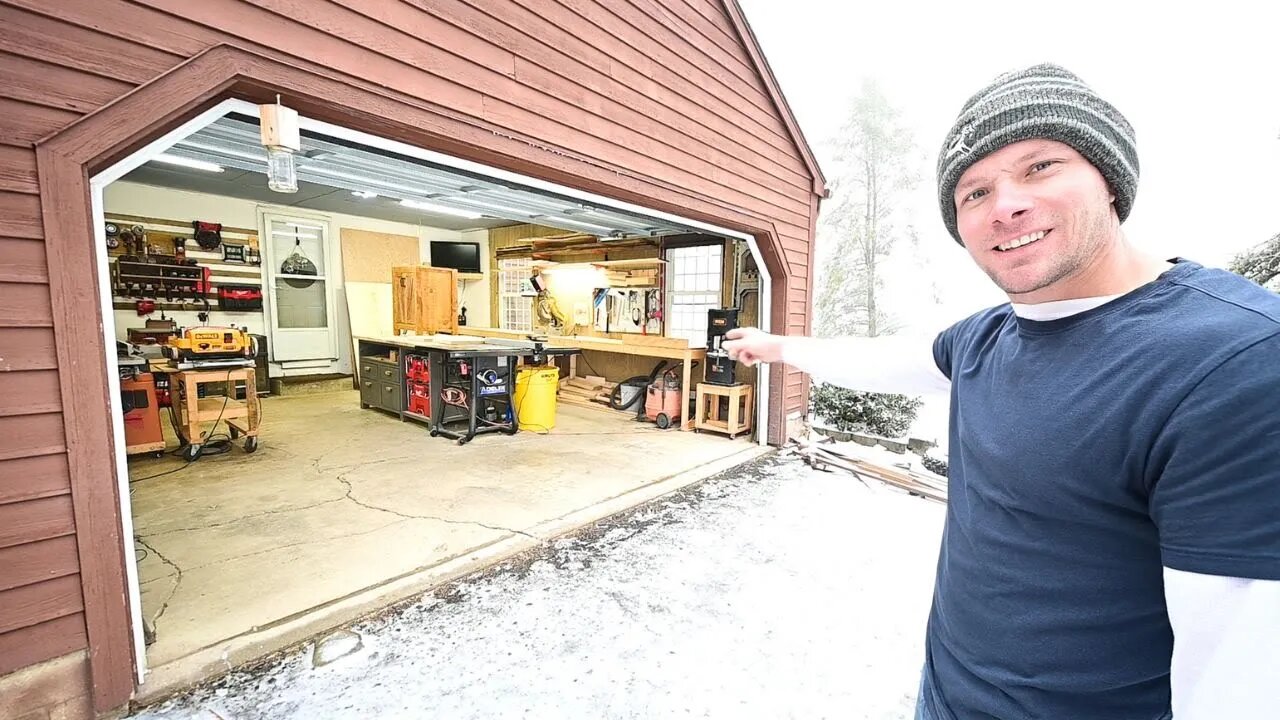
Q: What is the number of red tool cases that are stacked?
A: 2